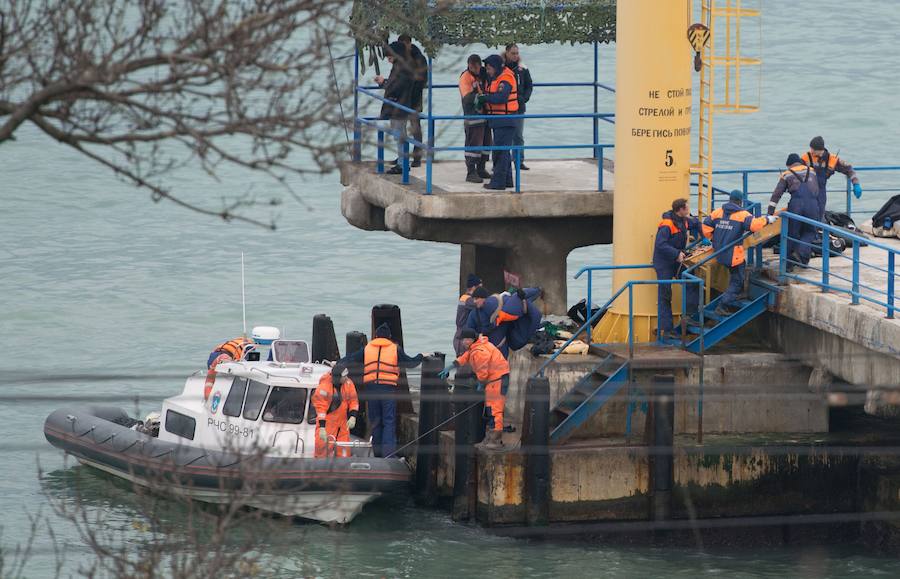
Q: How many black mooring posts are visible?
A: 7